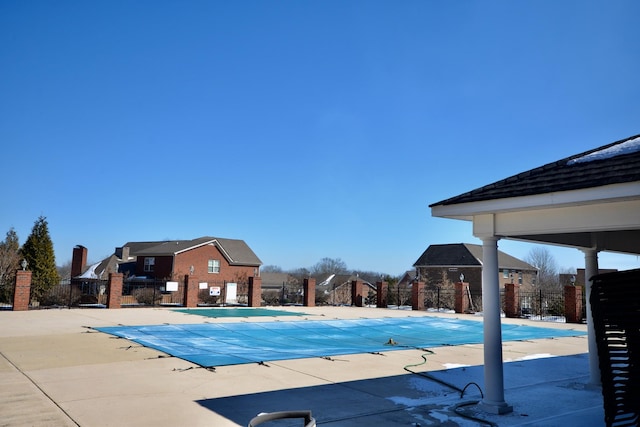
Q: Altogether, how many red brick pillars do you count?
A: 11